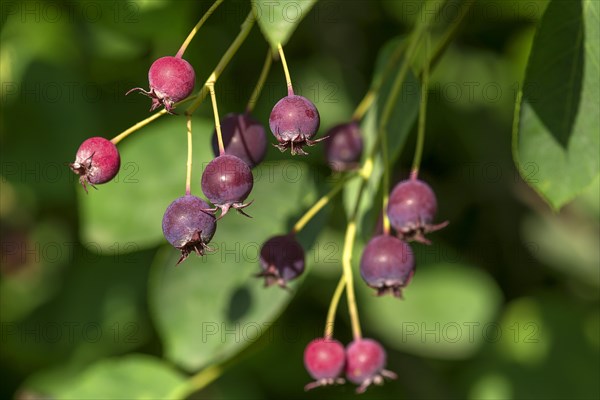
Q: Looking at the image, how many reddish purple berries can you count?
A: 12